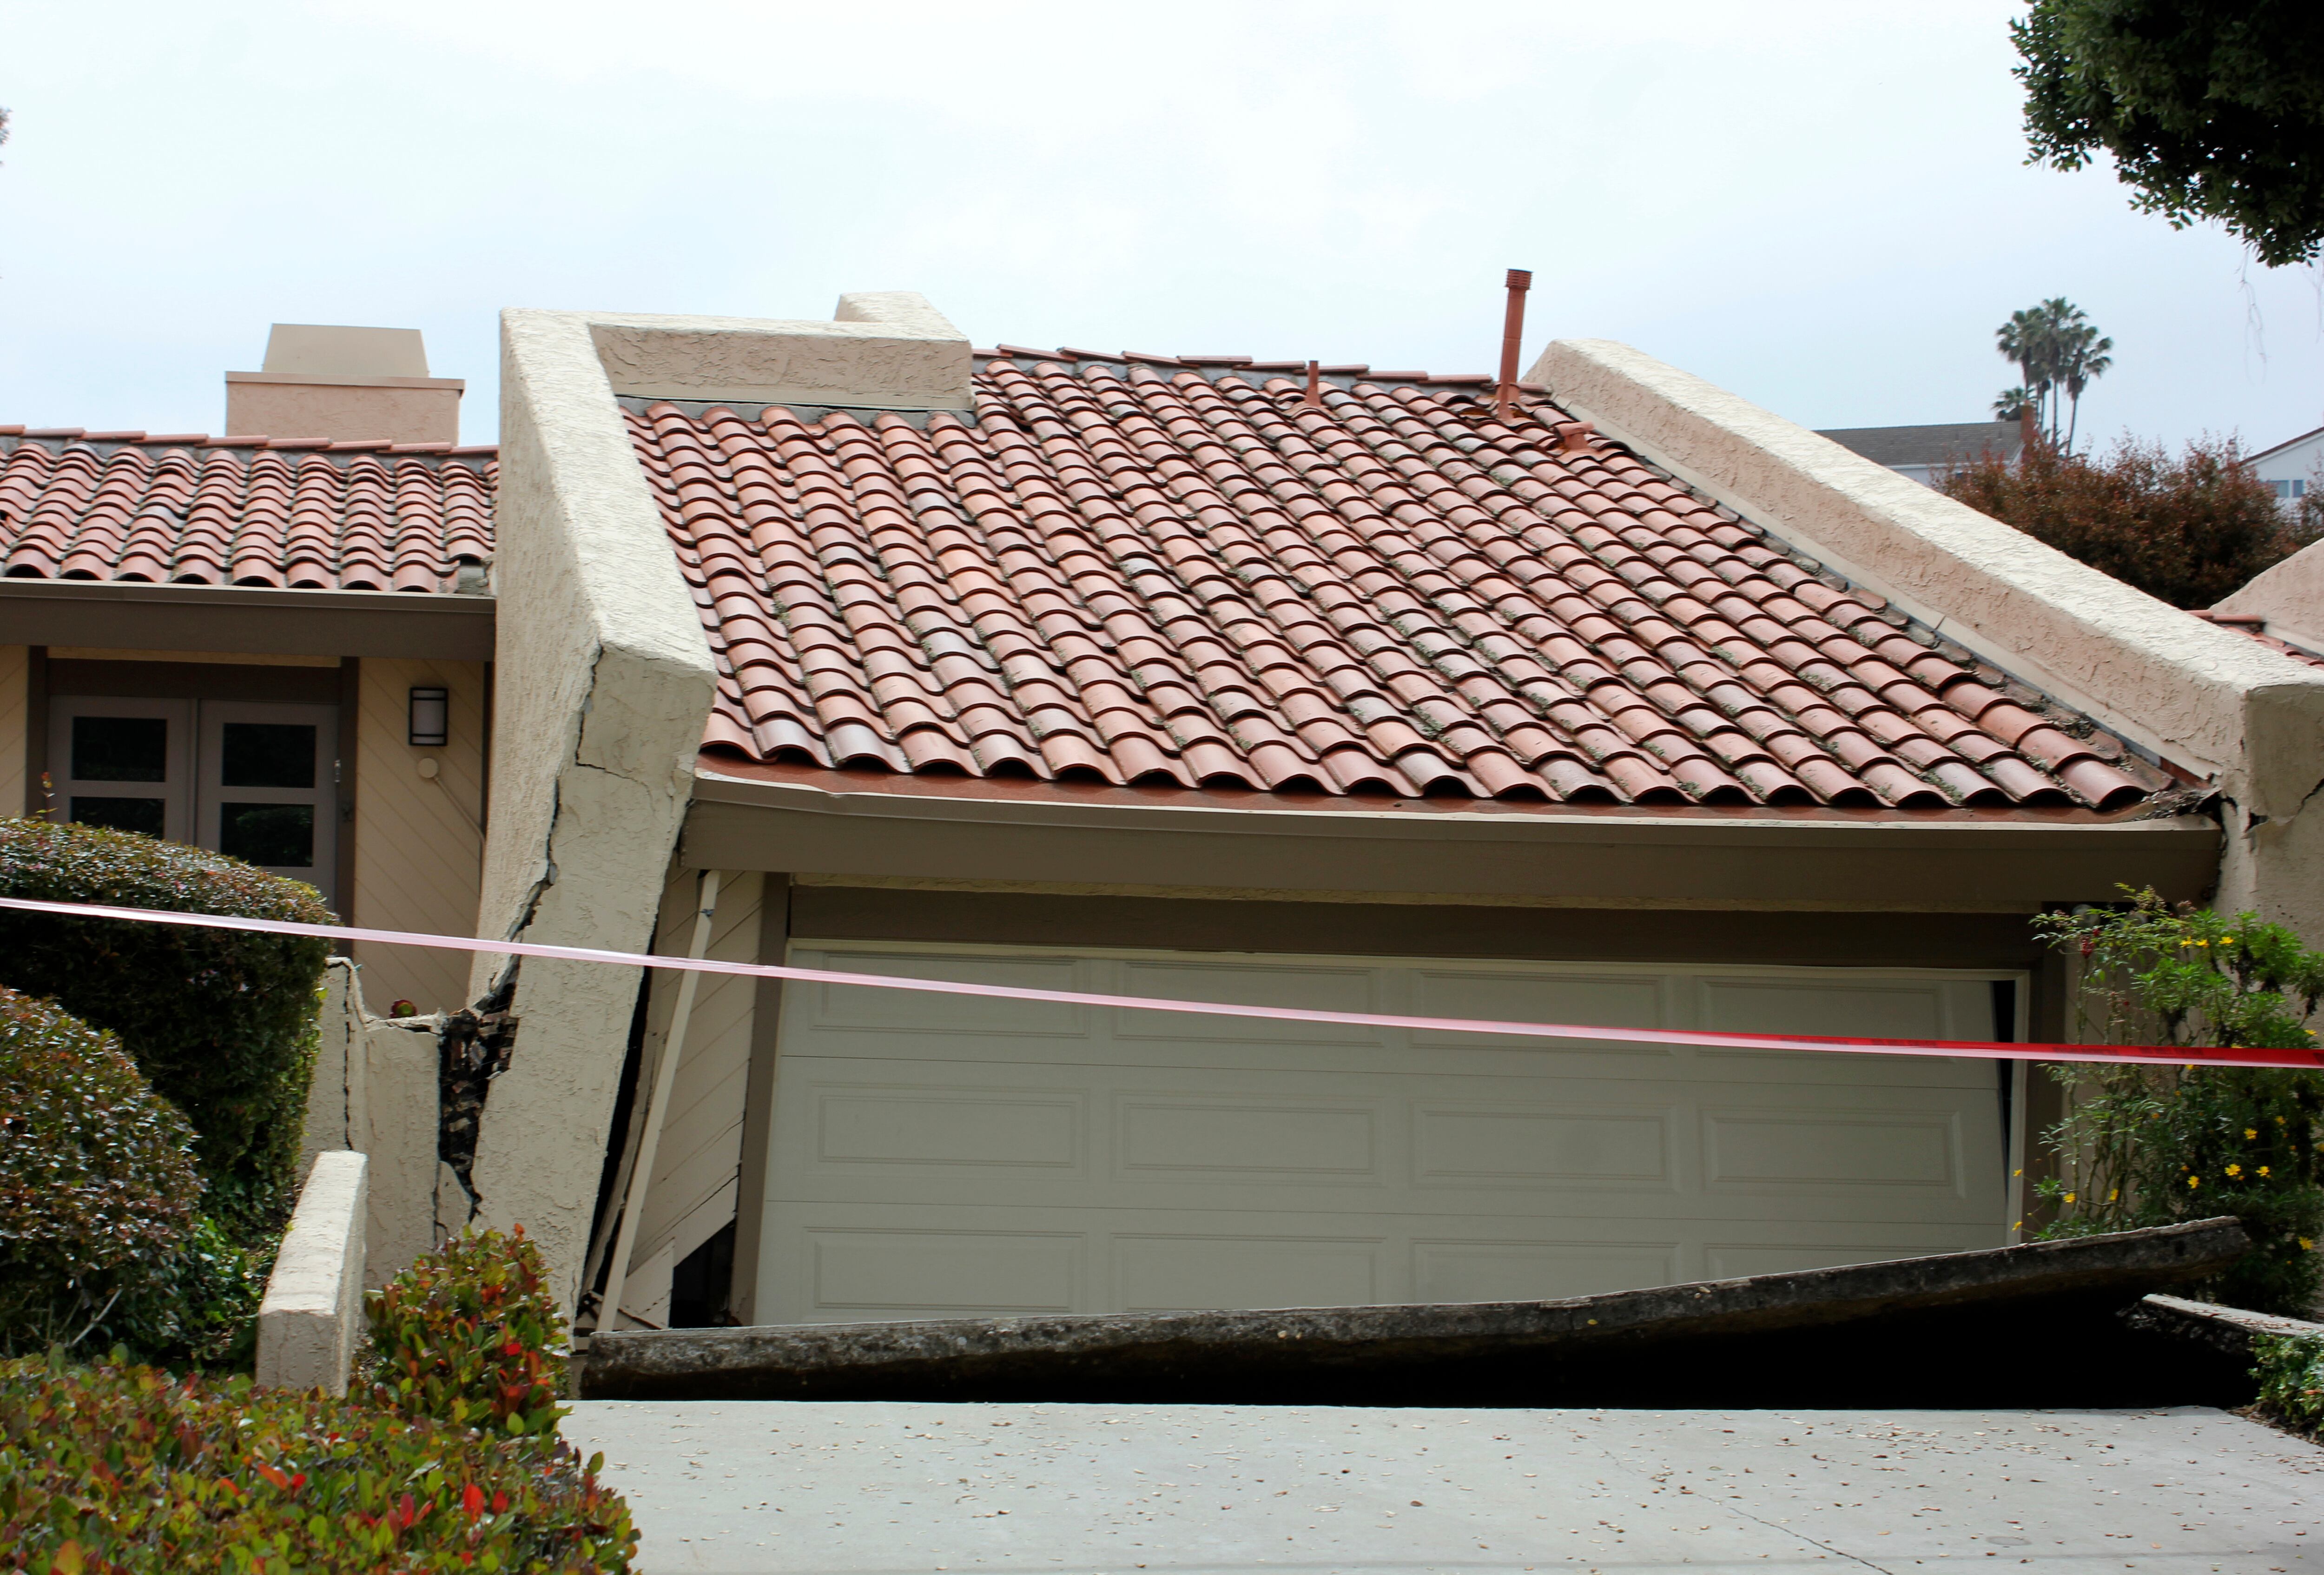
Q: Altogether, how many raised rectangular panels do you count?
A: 12